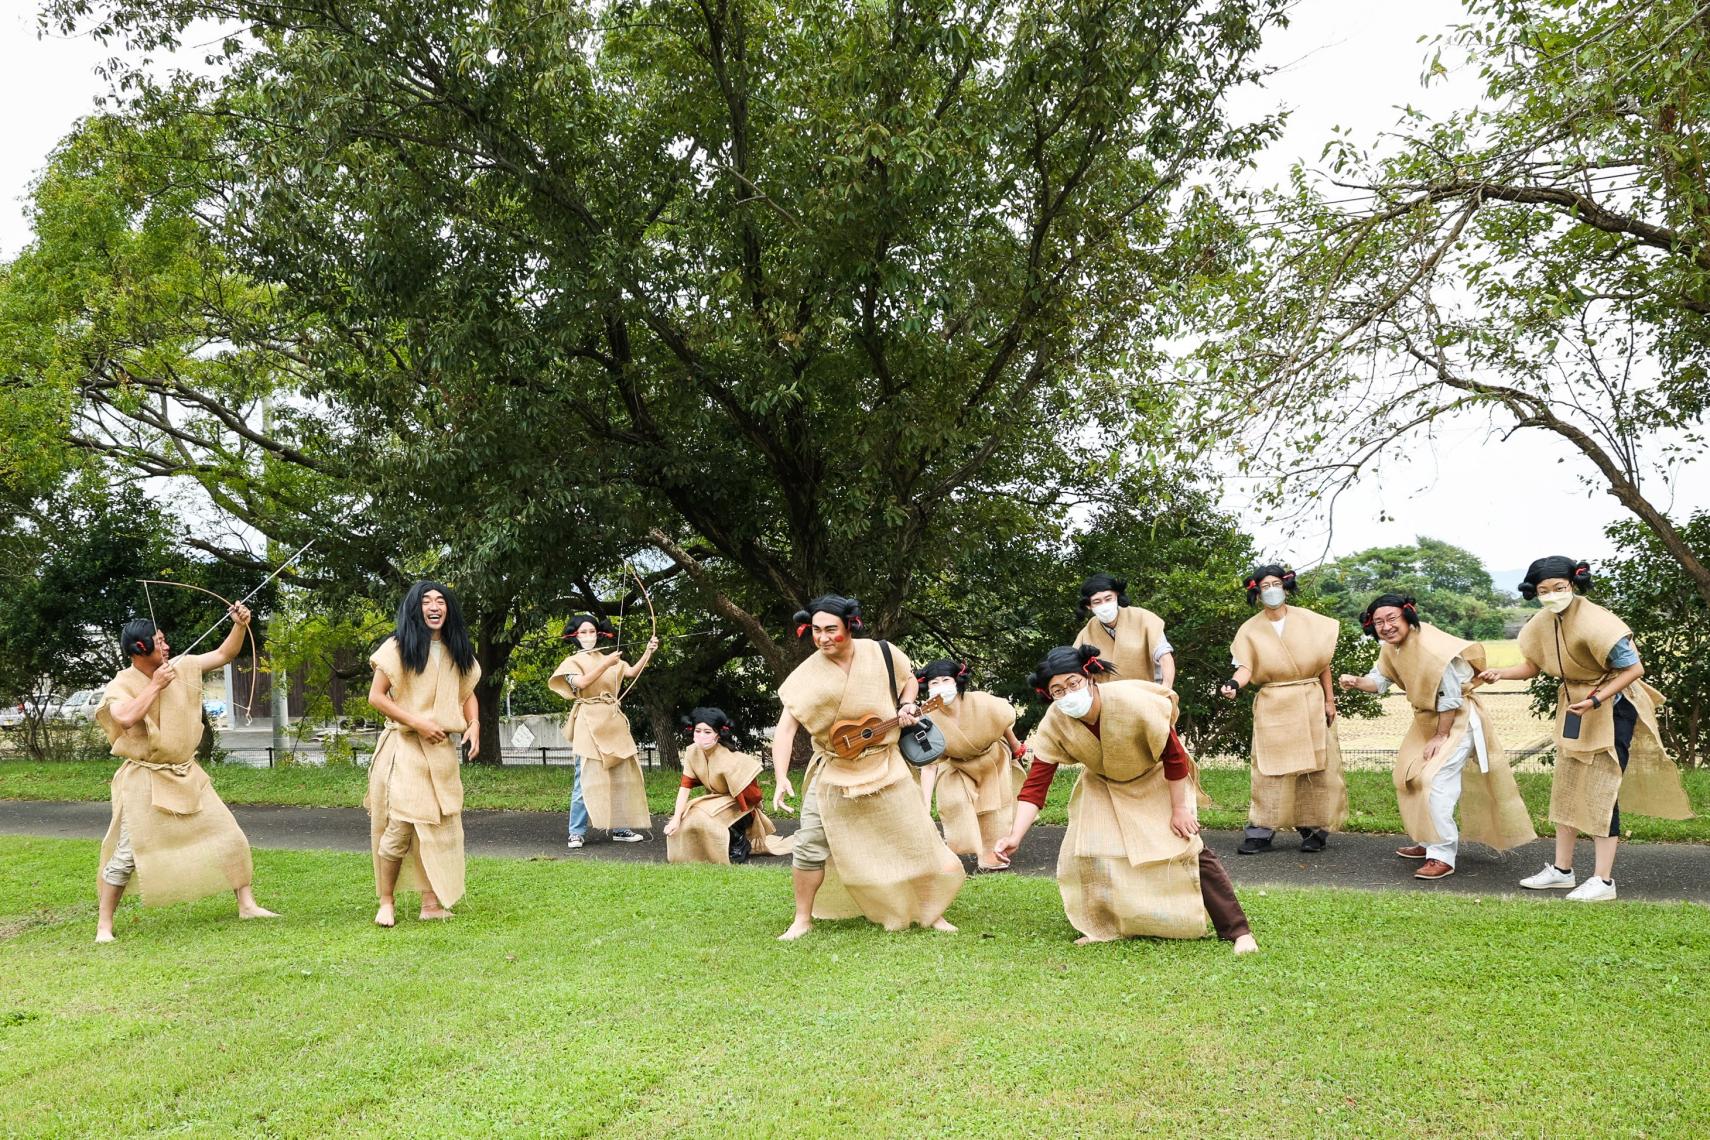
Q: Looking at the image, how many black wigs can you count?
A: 11